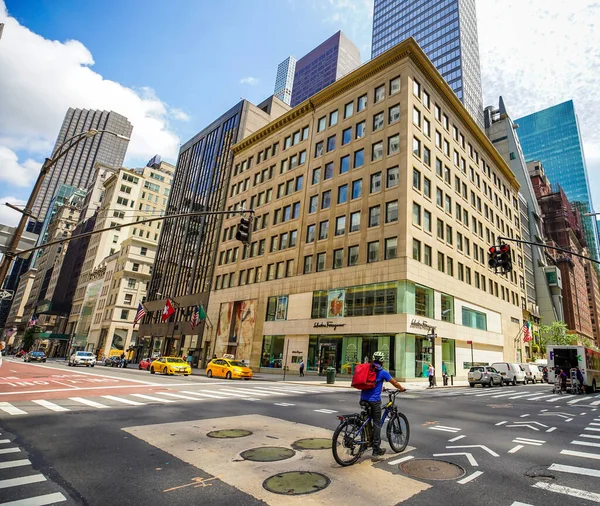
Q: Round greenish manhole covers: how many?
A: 4